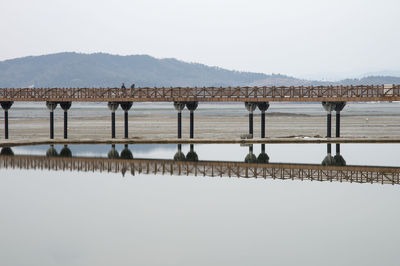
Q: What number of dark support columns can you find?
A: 11